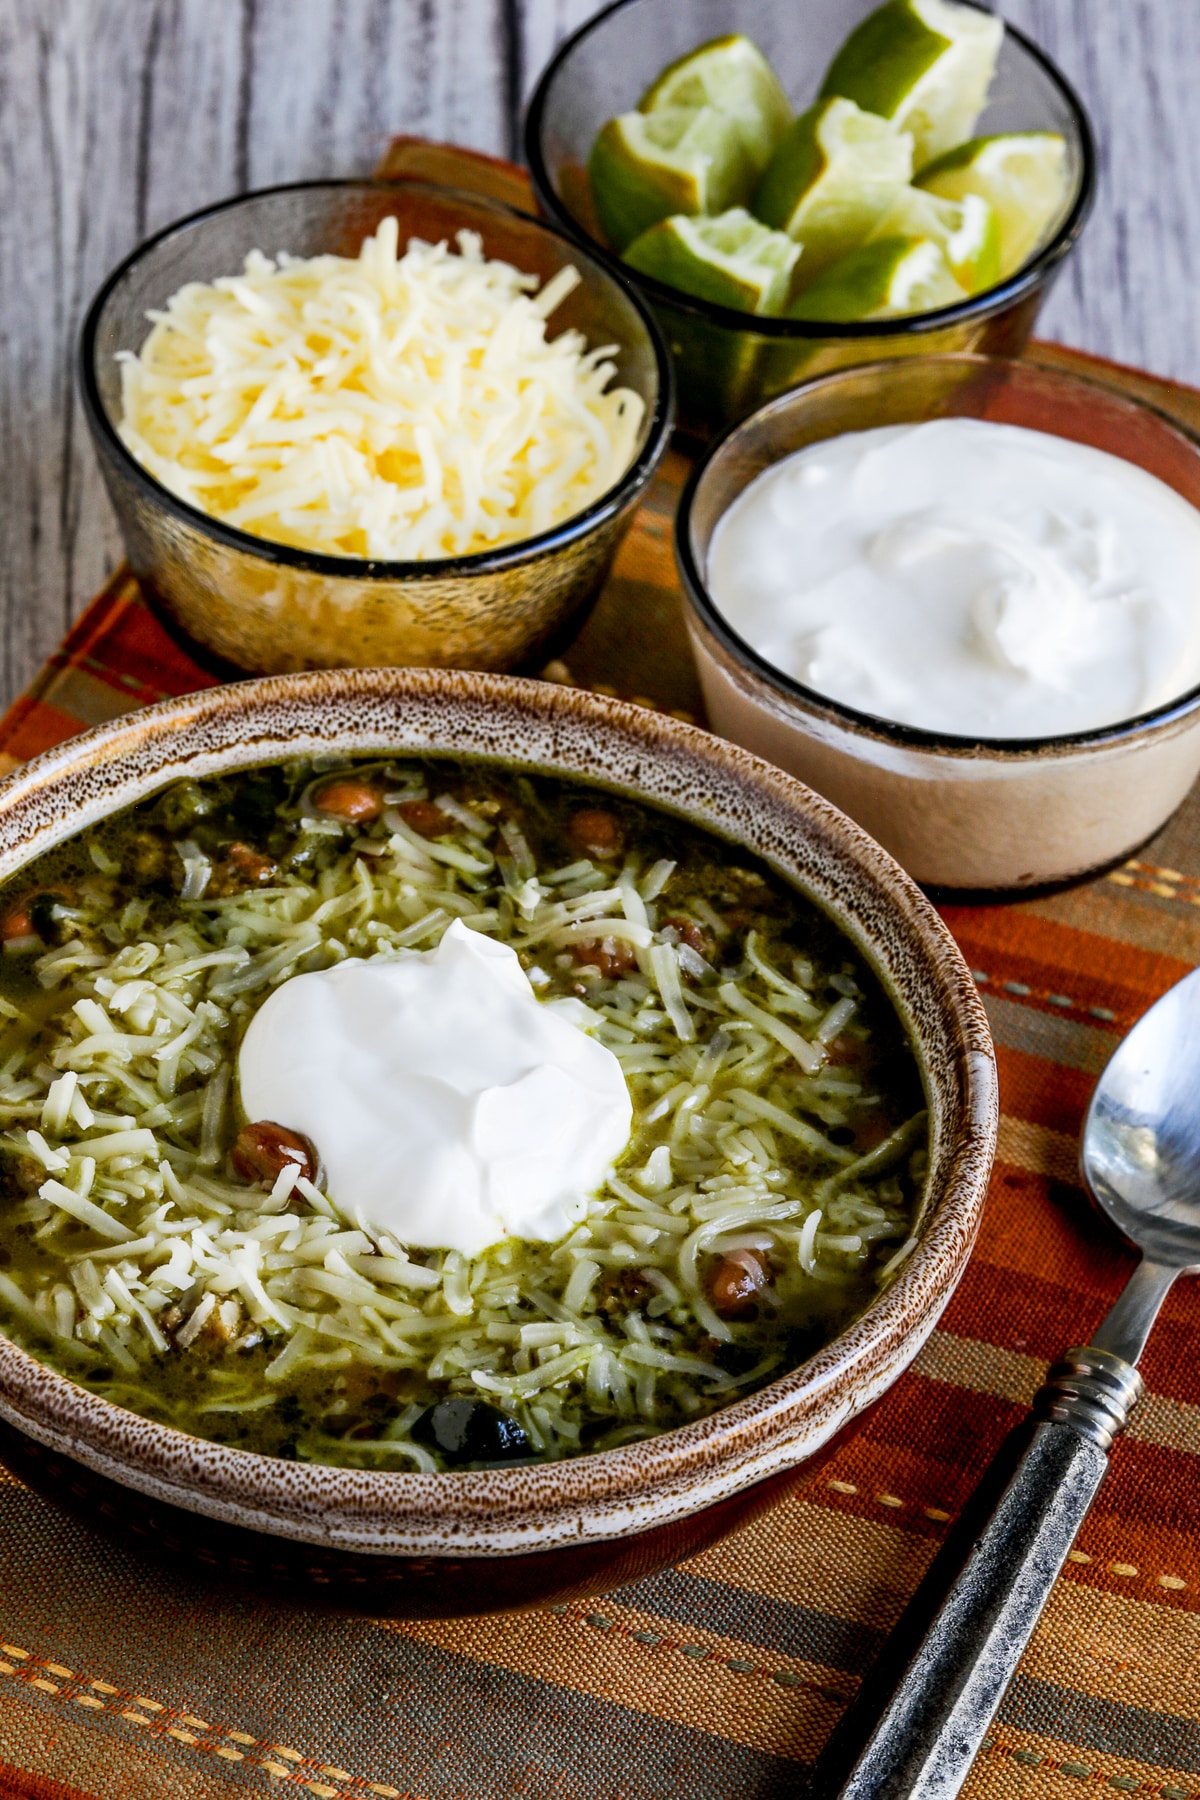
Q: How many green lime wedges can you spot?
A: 8